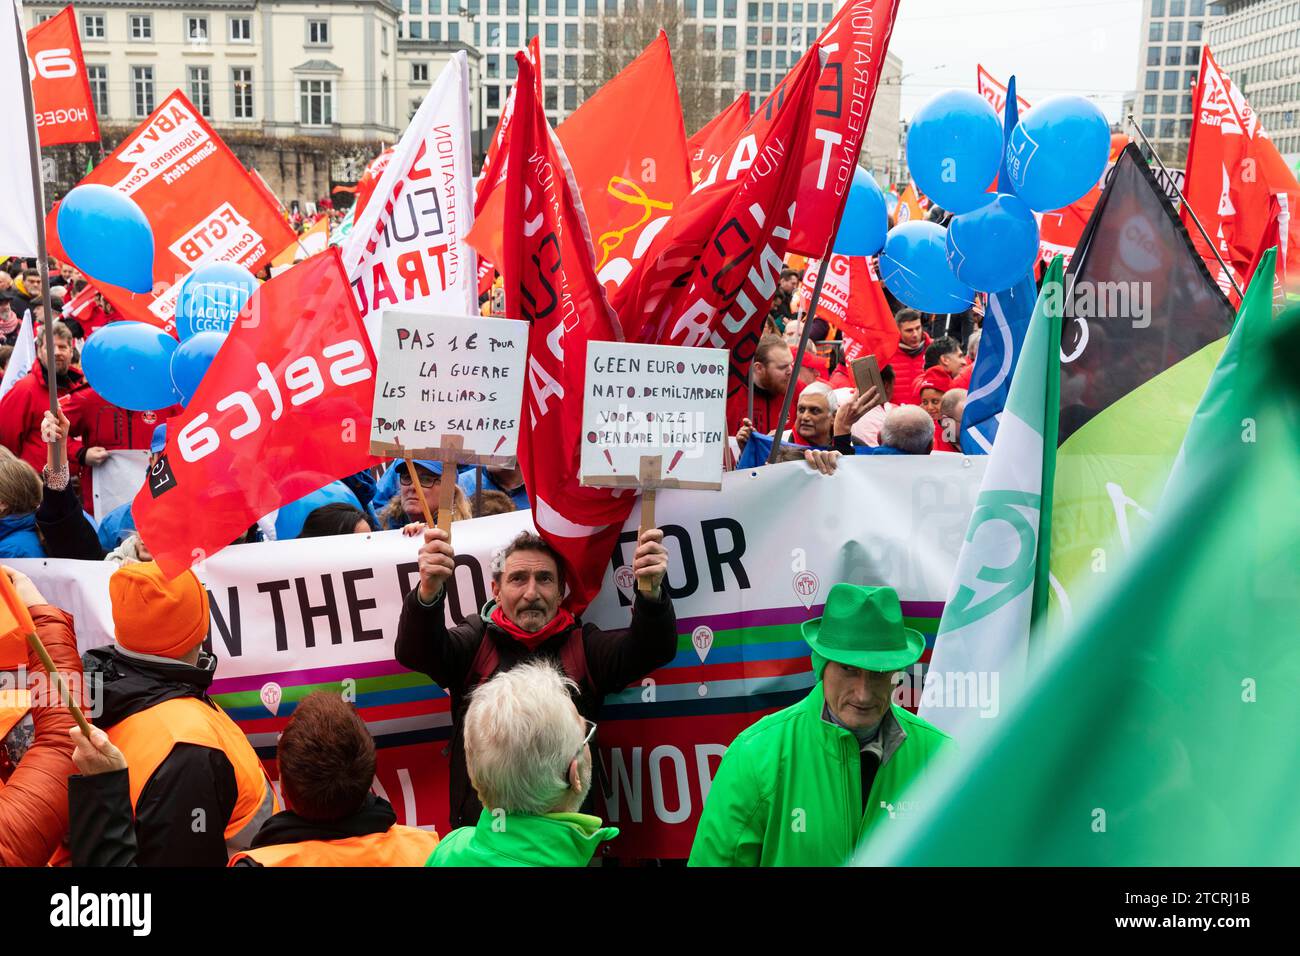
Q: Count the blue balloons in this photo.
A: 9